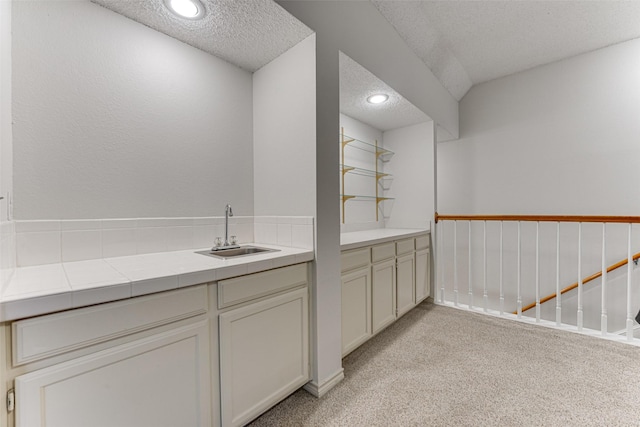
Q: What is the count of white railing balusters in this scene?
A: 11